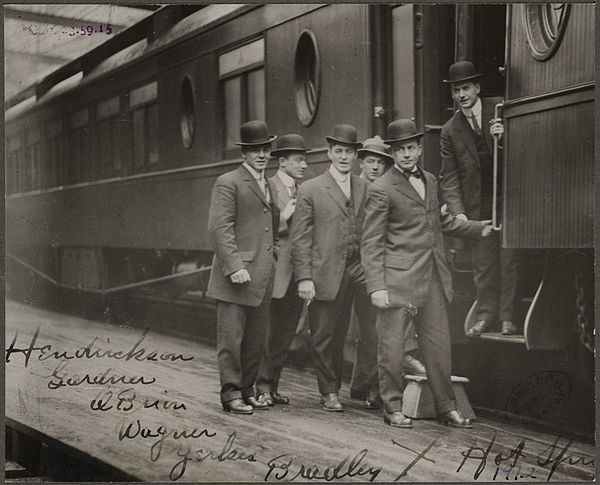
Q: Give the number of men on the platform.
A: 5